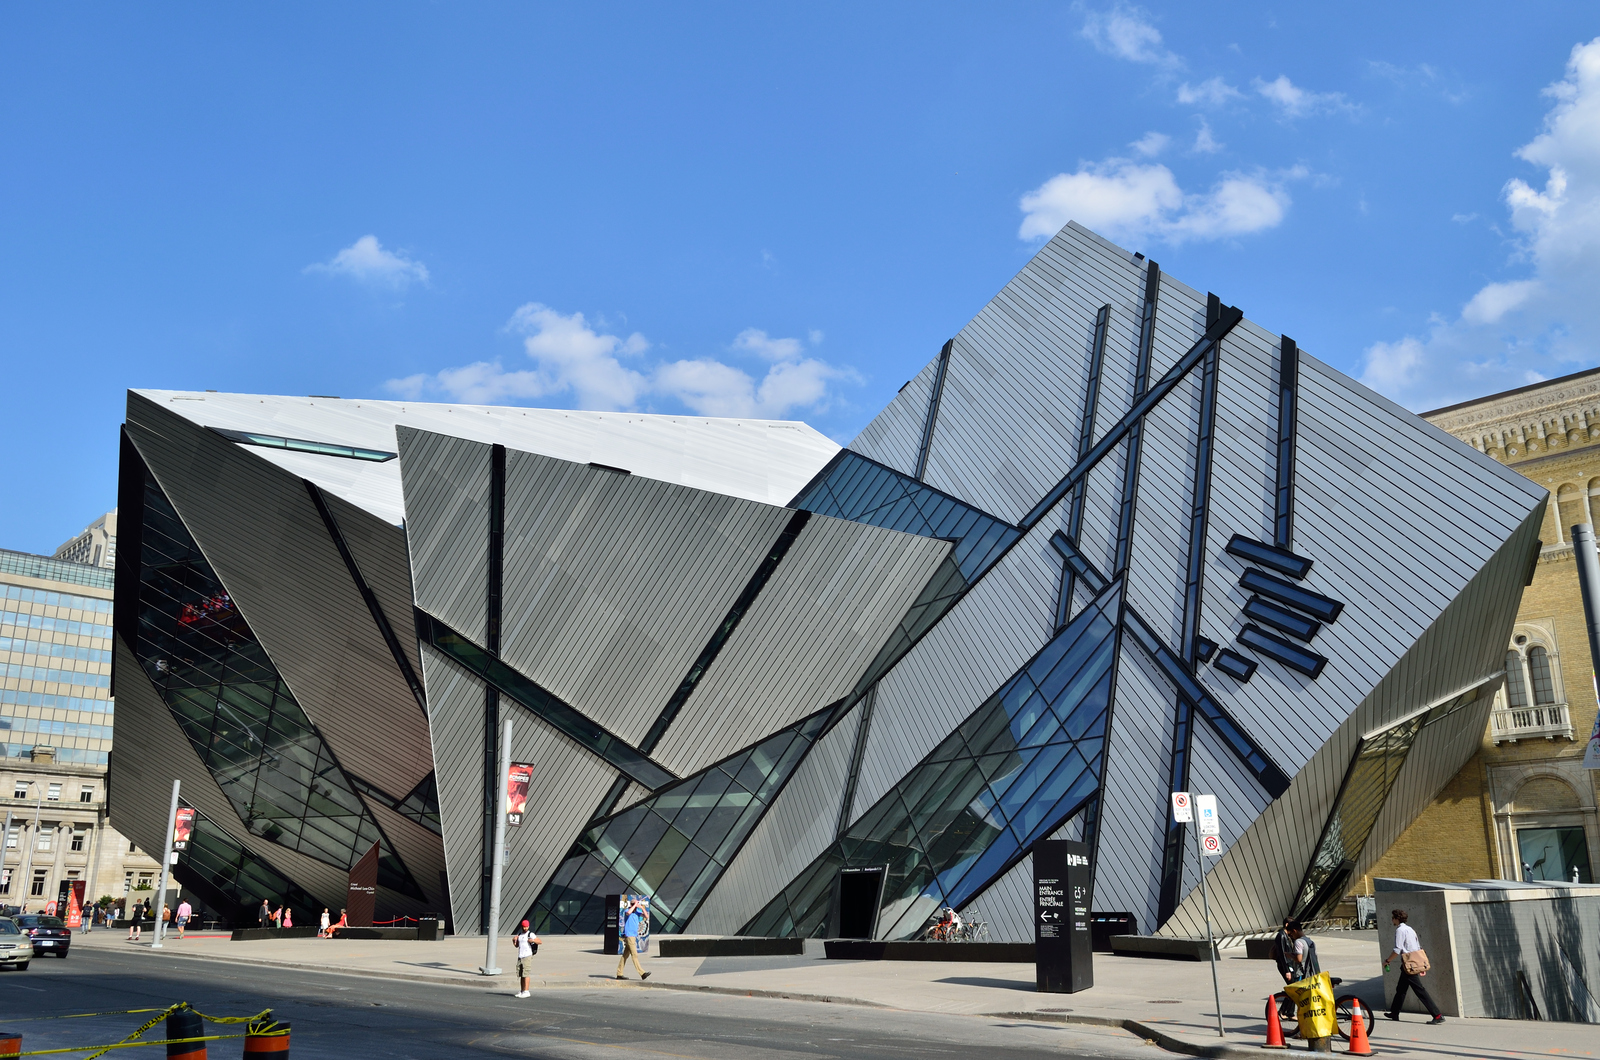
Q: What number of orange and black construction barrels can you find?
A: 3